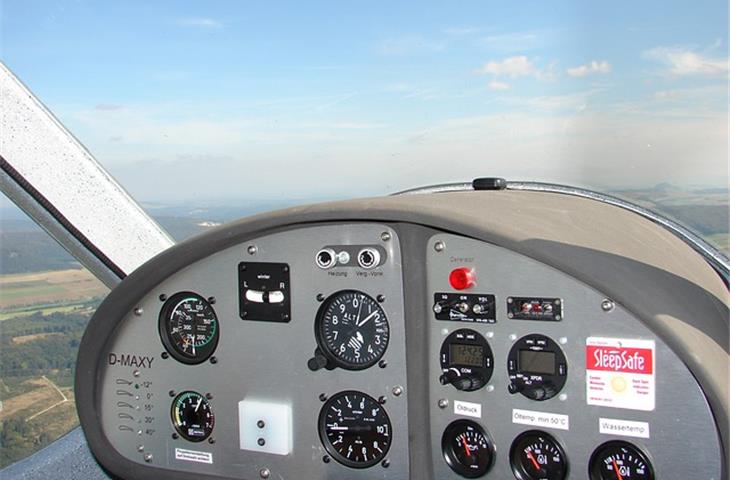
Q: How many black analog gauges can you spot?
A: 7